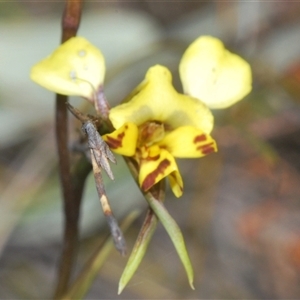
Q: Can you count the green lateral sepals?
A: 2